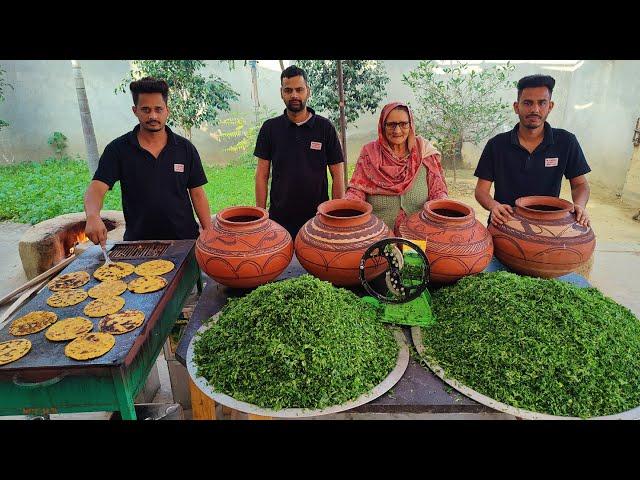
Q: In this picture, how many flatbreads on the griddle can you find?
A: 12